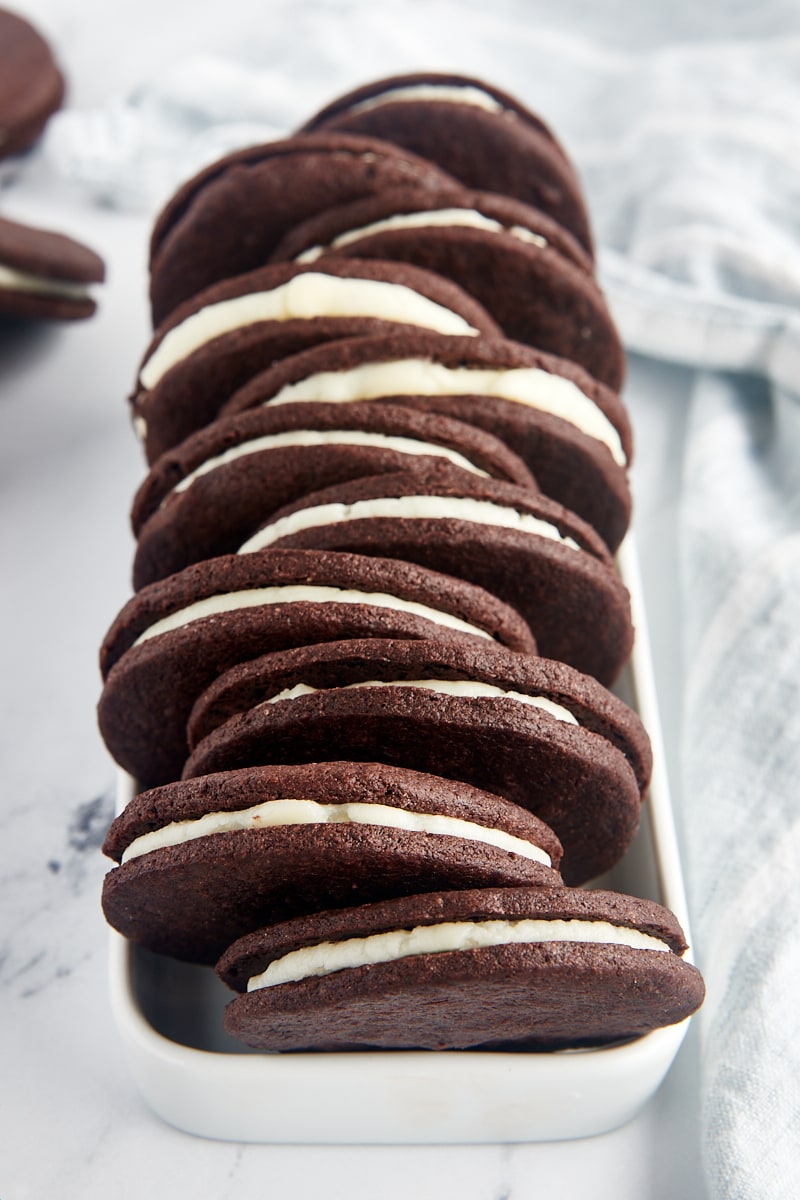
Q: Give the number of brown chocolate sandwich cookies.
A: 13